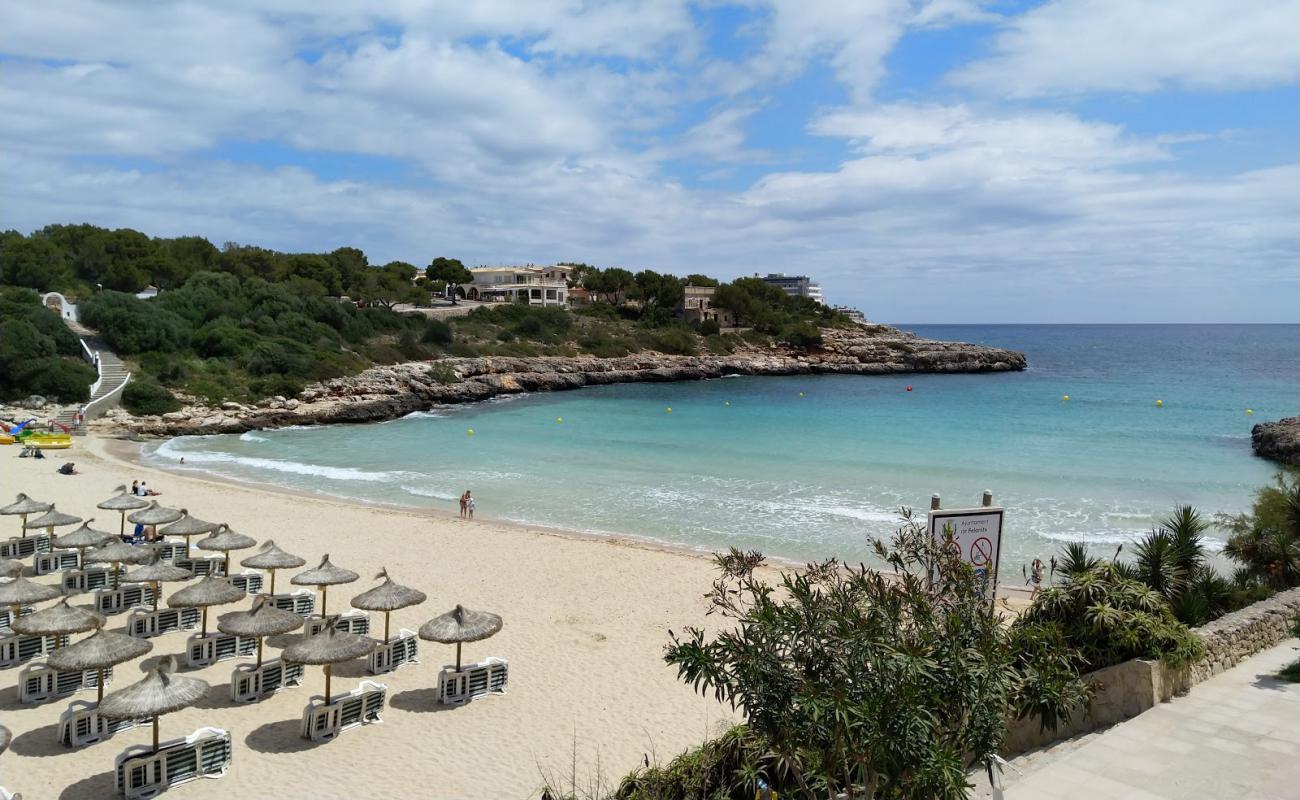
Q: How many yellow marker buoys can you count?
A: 8